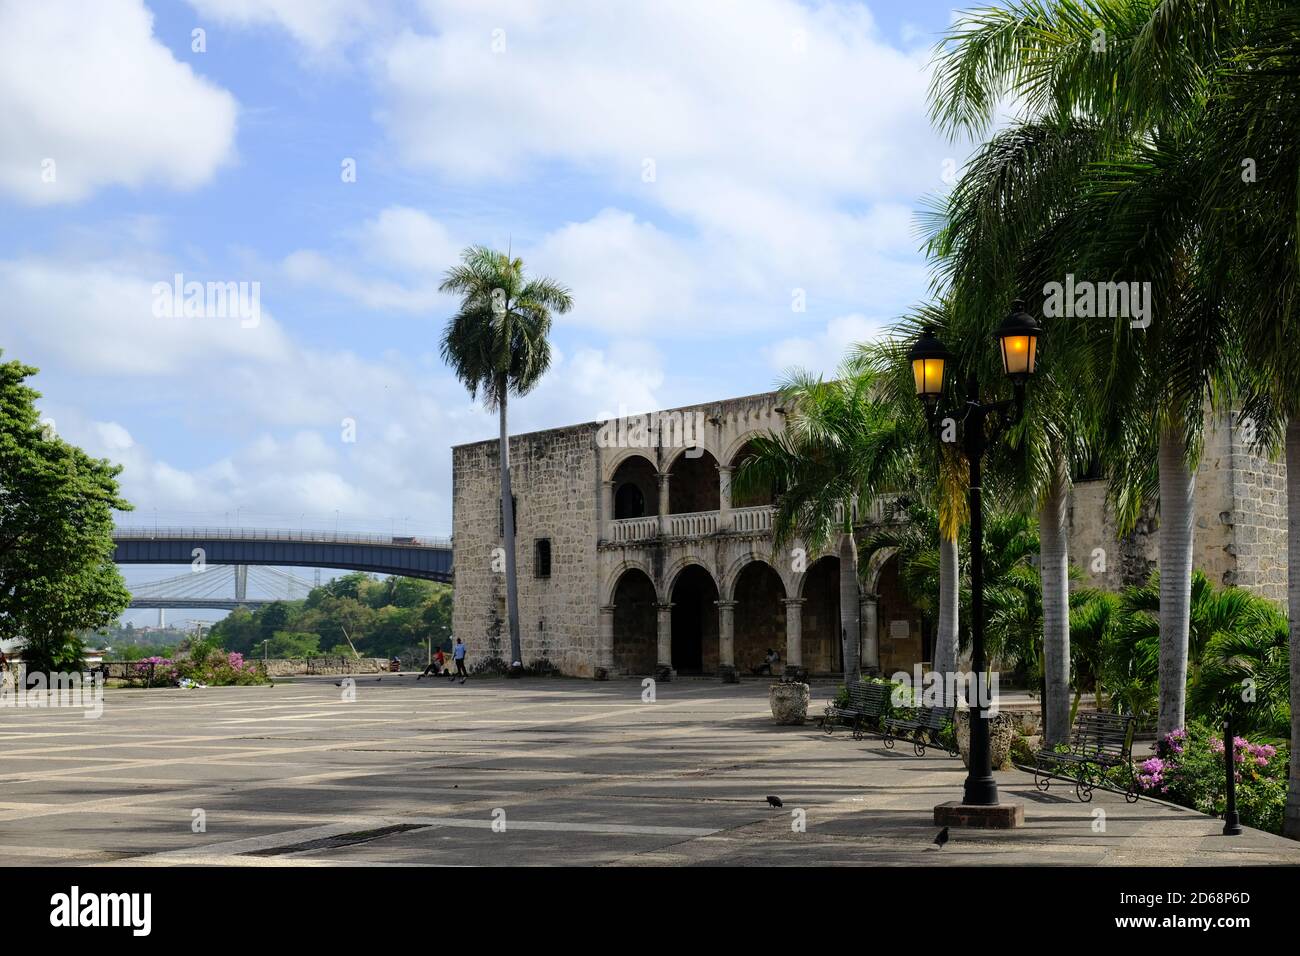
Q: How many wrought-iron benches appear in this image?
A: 3